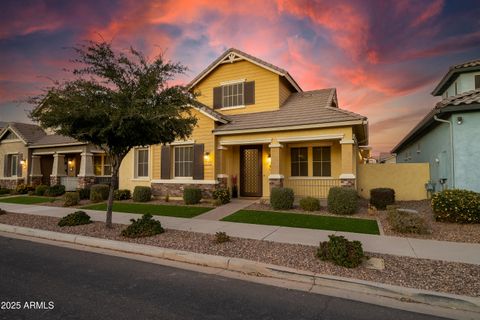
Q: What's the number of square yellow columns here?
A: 3